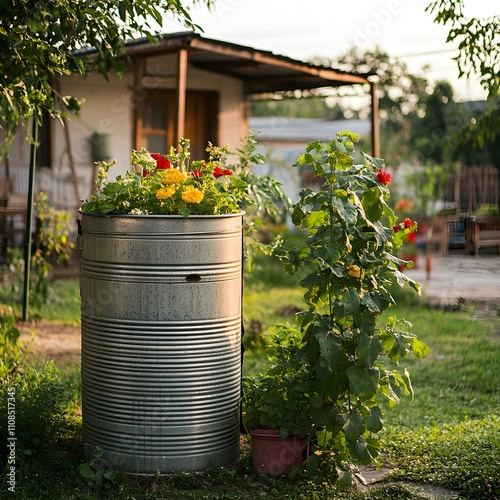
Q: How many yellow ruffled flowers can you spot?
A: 3